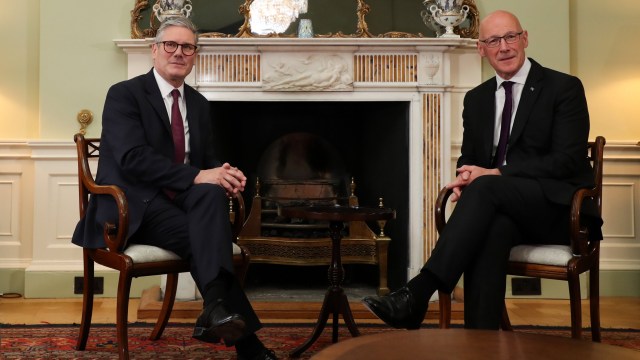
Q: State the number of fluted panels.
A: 3